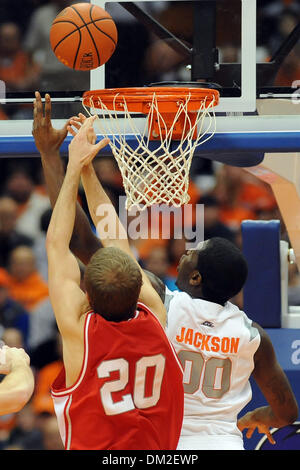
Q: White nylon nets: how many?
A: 1